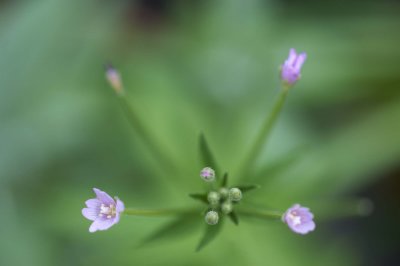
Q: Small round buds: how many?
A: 6